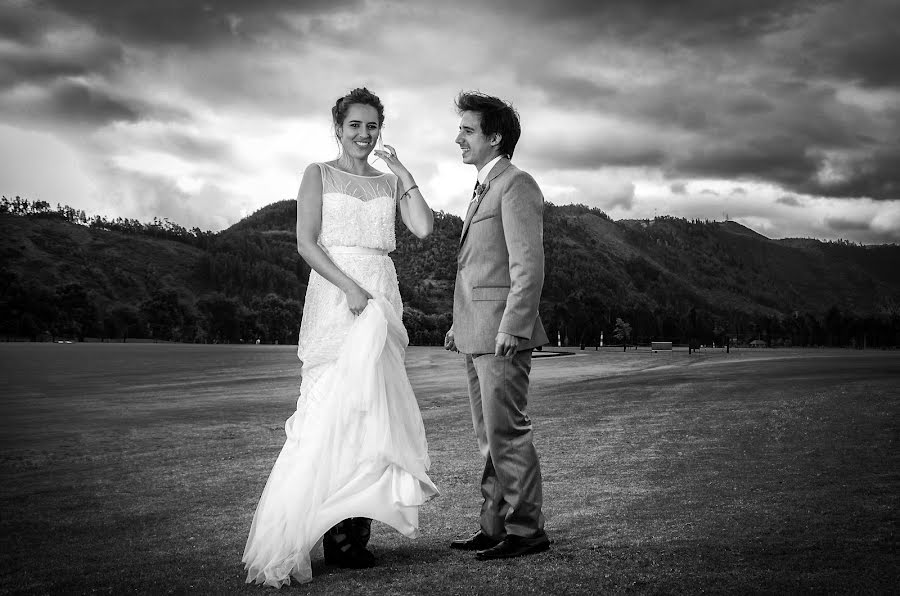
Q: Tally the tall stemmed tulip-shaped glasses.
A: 0